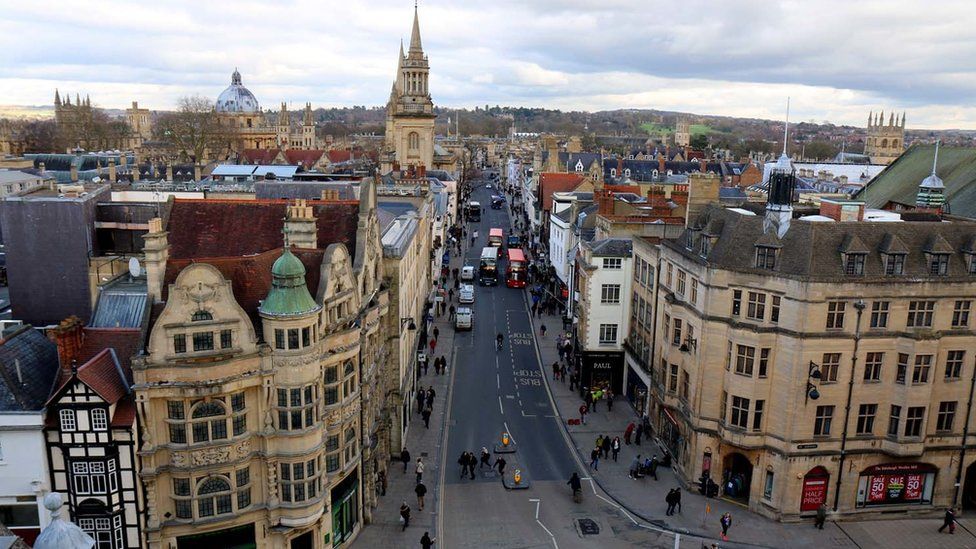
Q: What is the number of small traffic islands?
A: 2